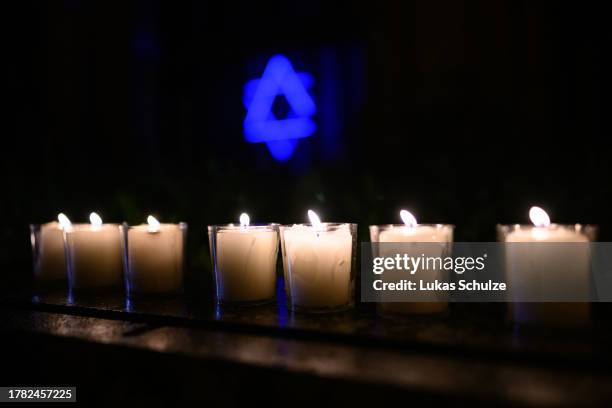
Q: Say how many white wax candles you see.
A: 7